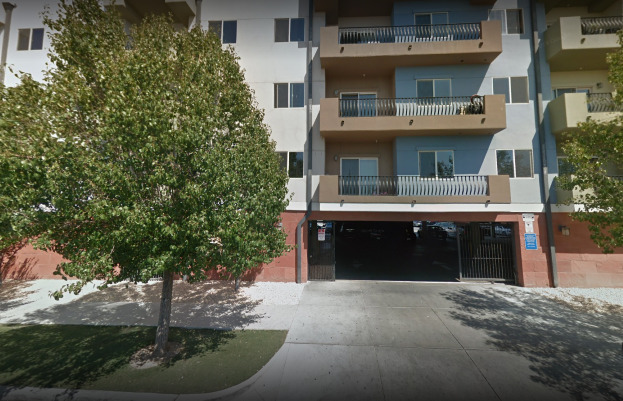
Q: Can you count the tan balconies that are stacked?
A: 3